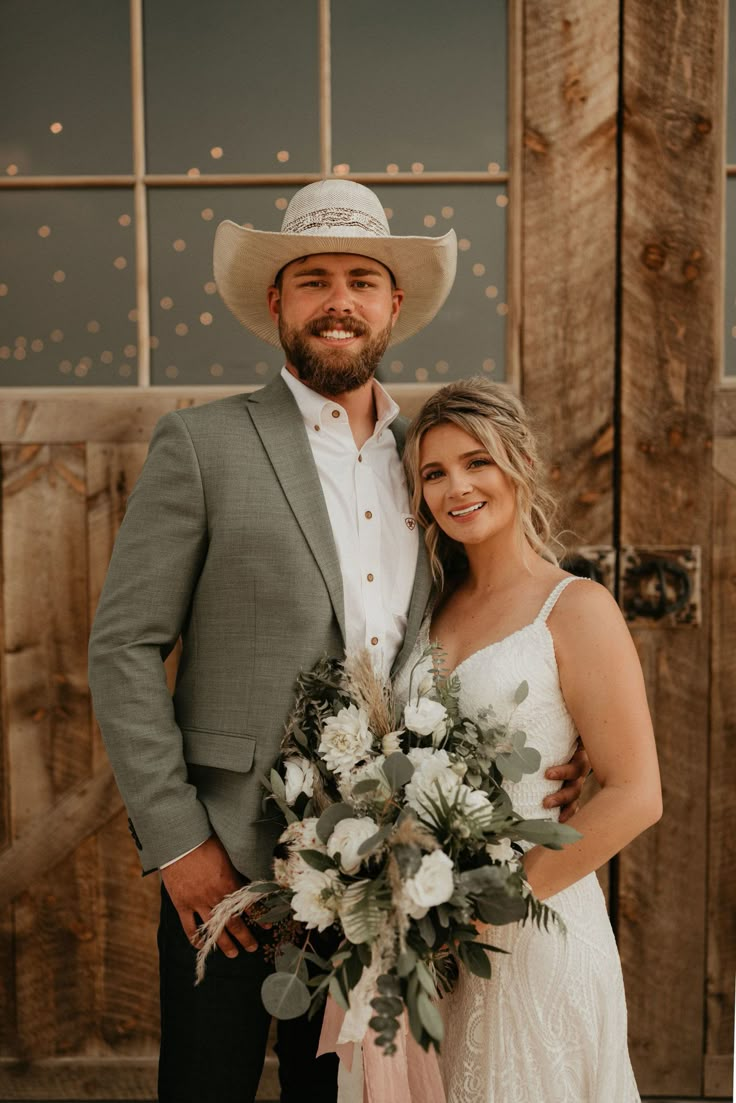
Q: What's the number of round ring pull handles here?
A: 2